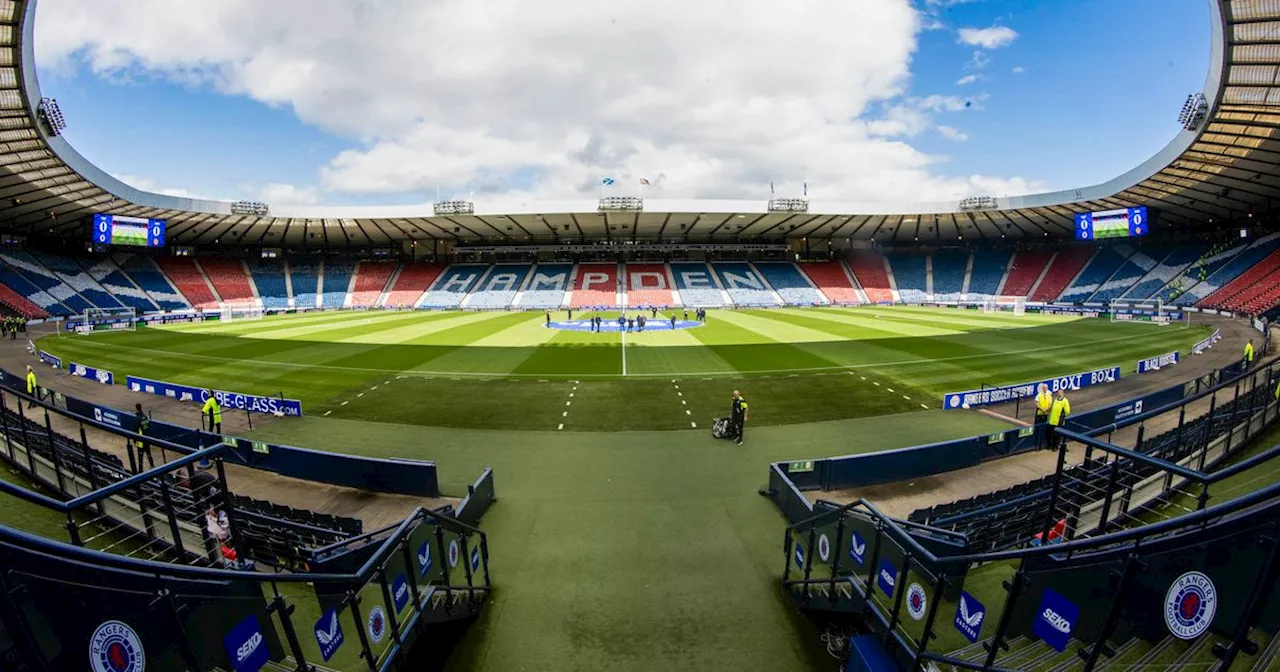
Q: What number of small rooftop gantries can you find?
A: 7